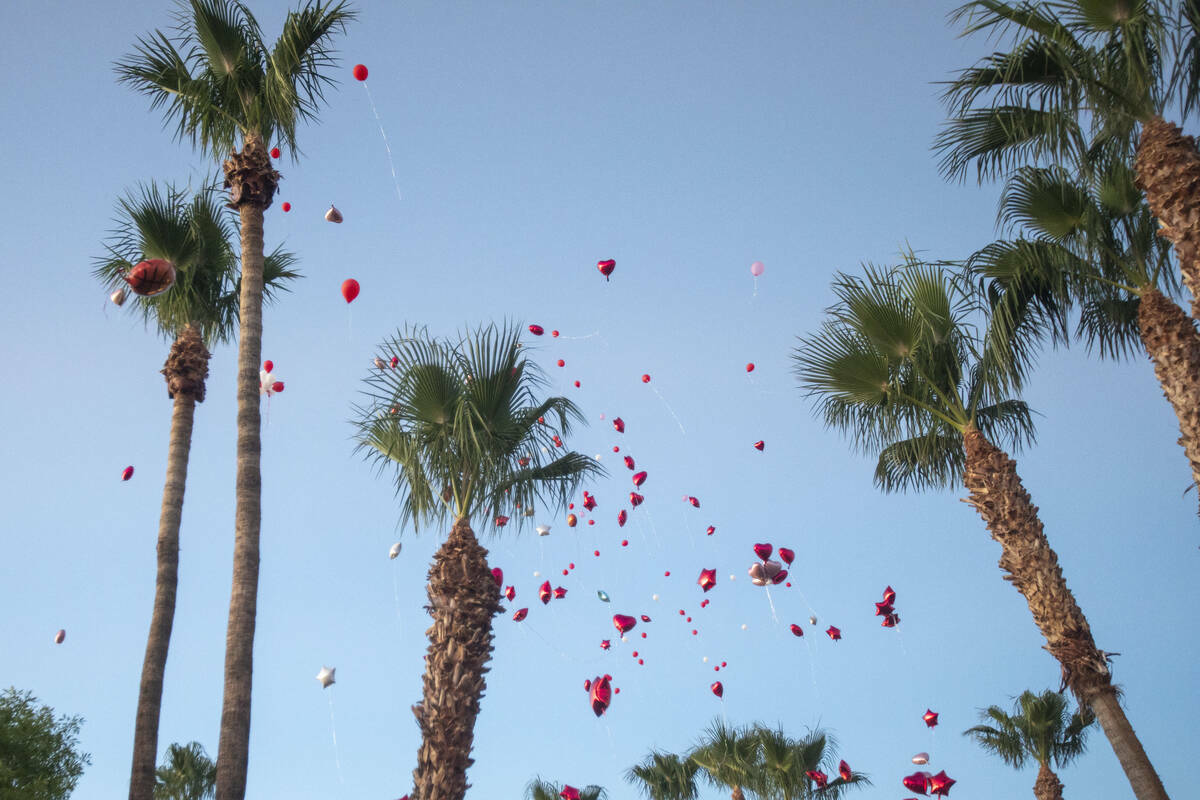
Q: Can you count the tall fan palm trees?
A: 6